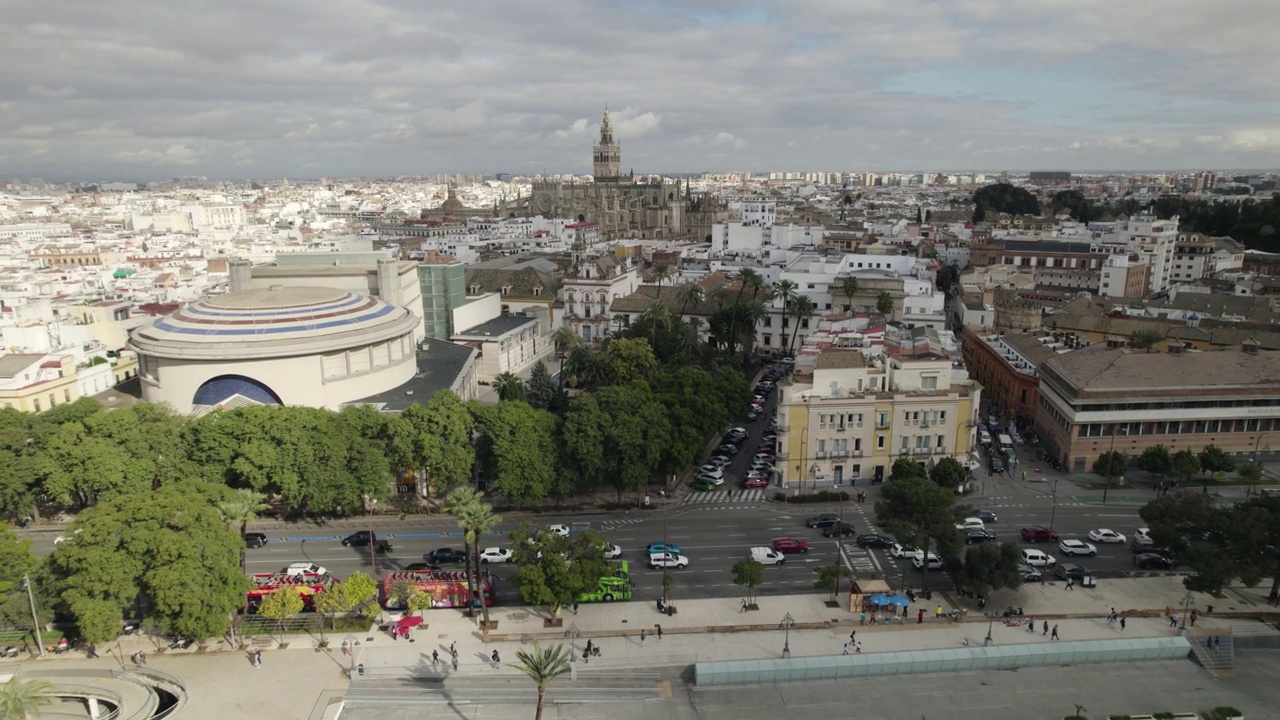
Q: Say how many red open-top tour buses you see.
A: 2